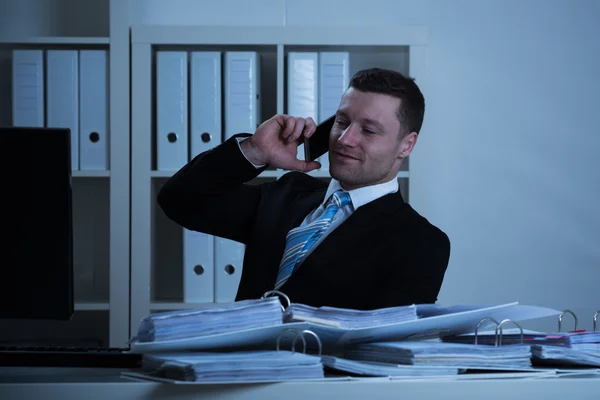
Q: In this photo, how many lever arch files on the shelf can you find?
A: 10